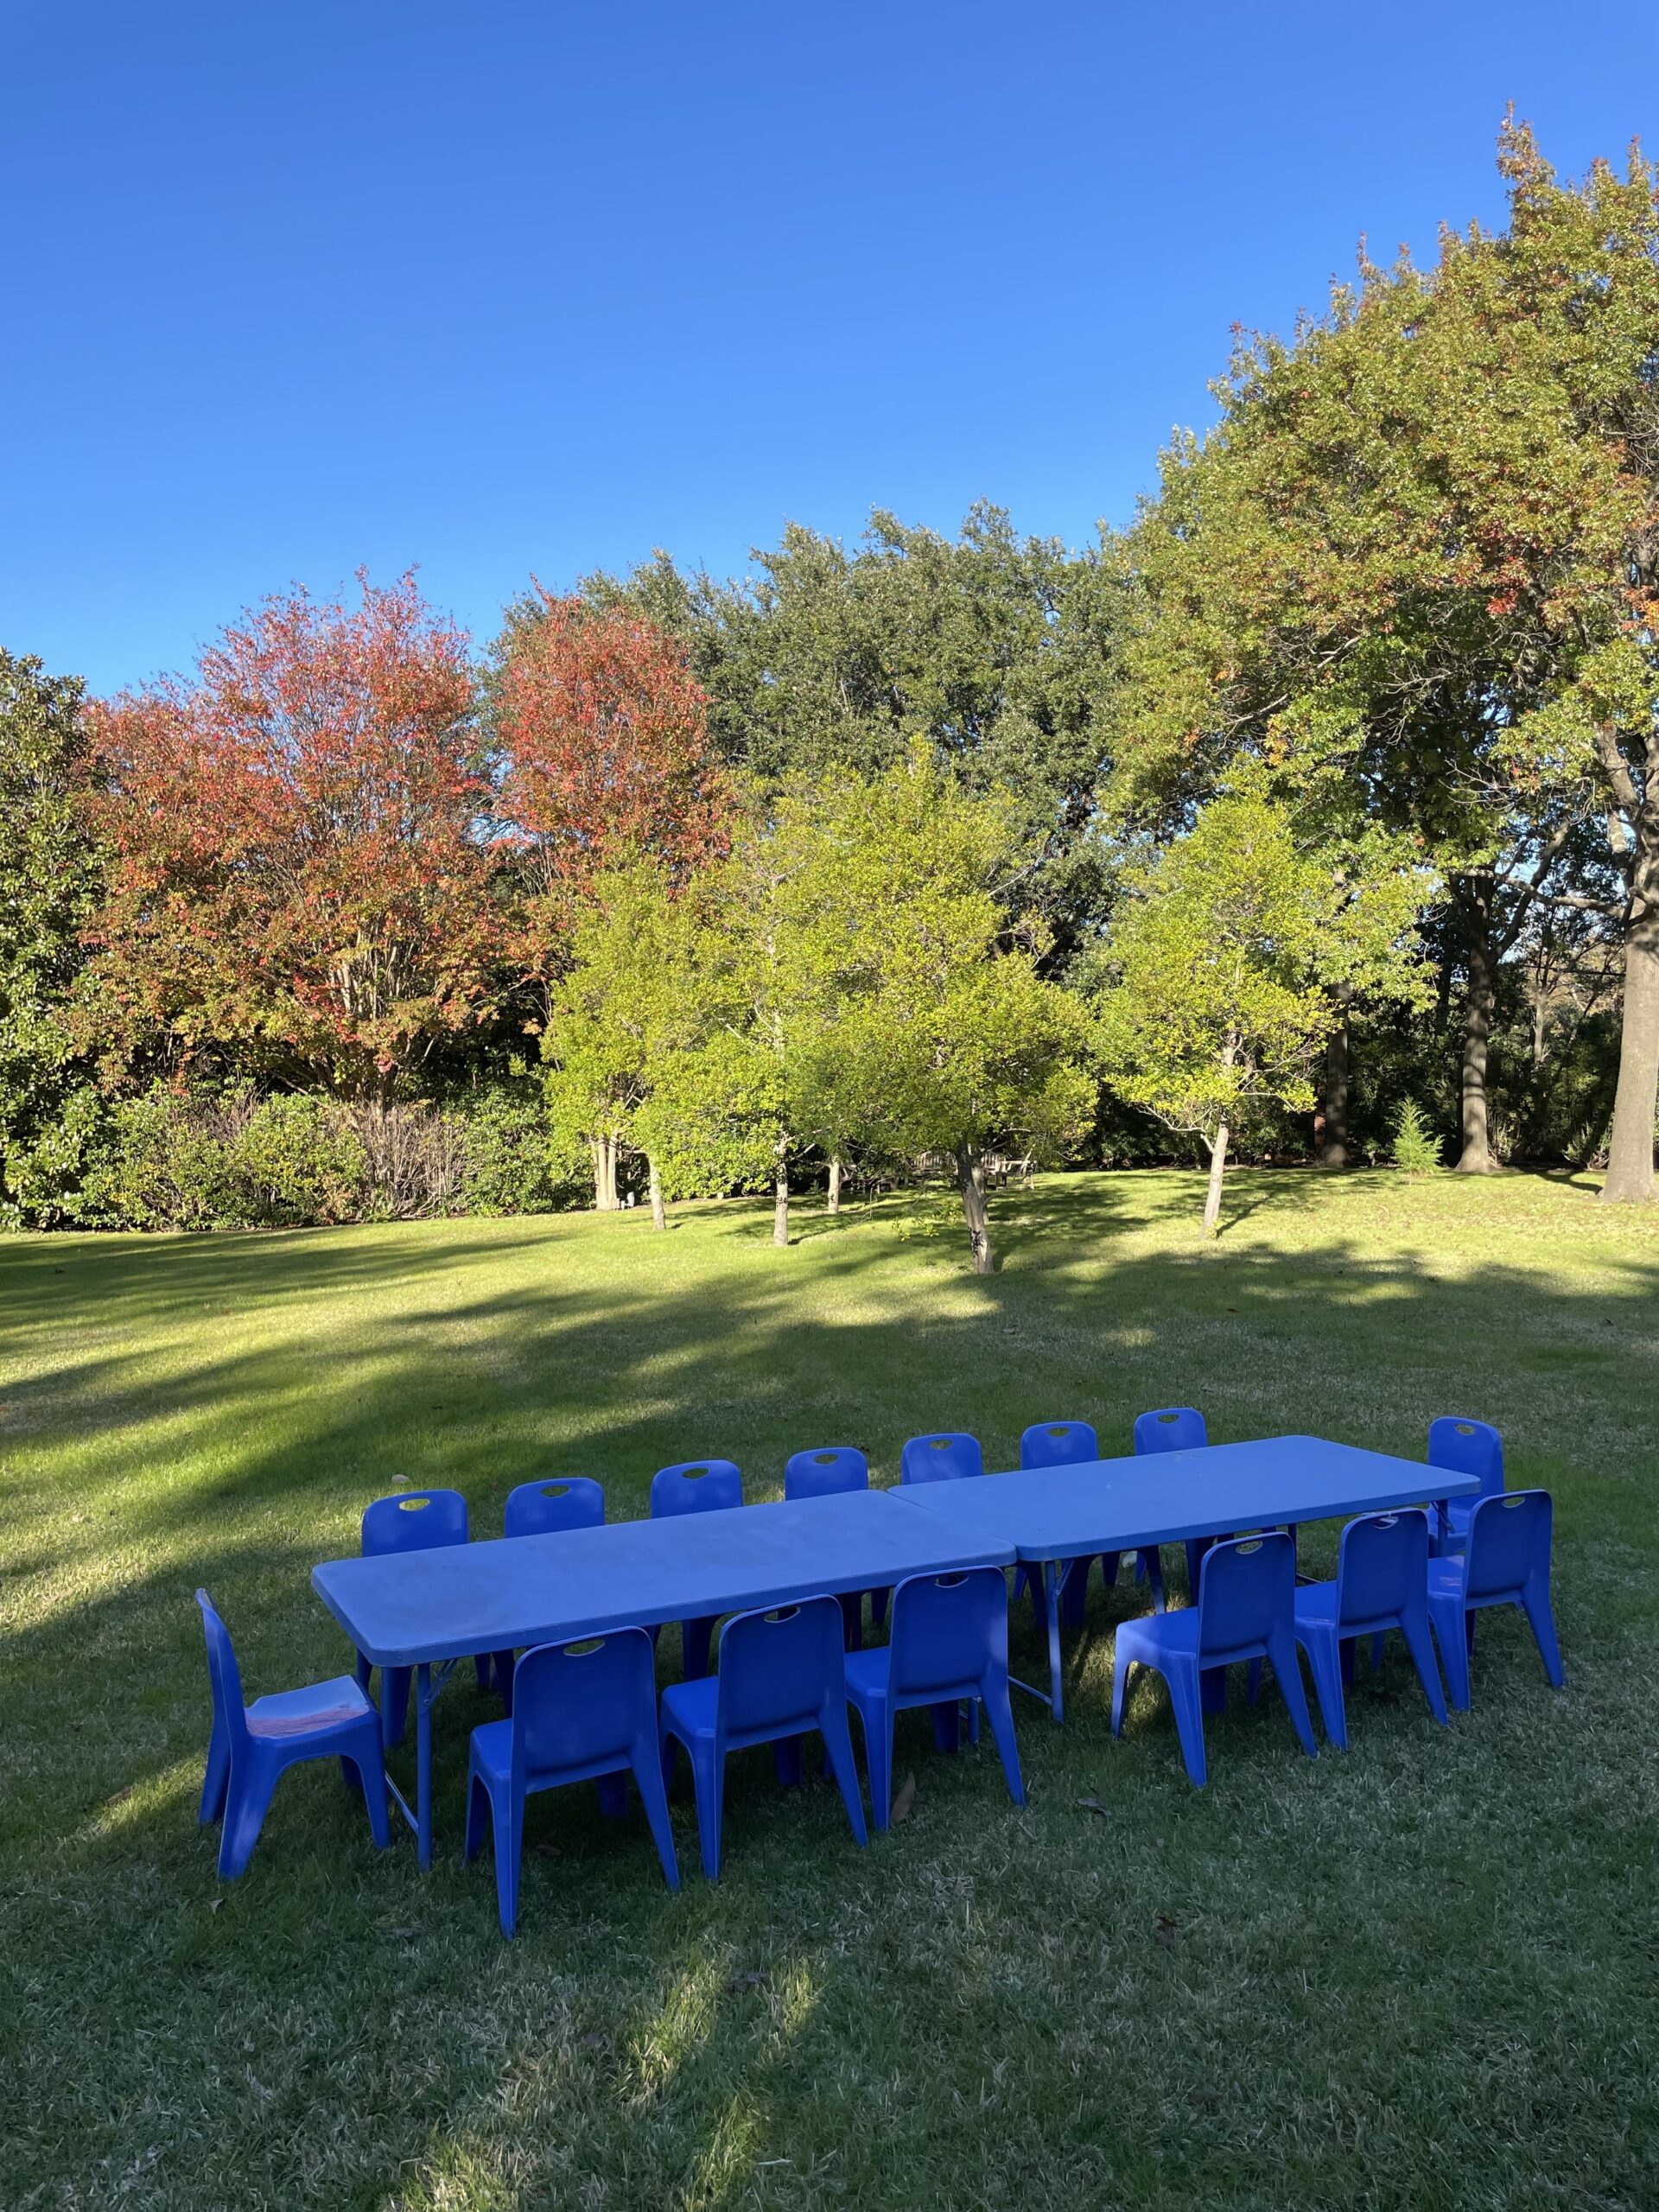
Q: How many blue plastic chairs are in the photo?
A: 15